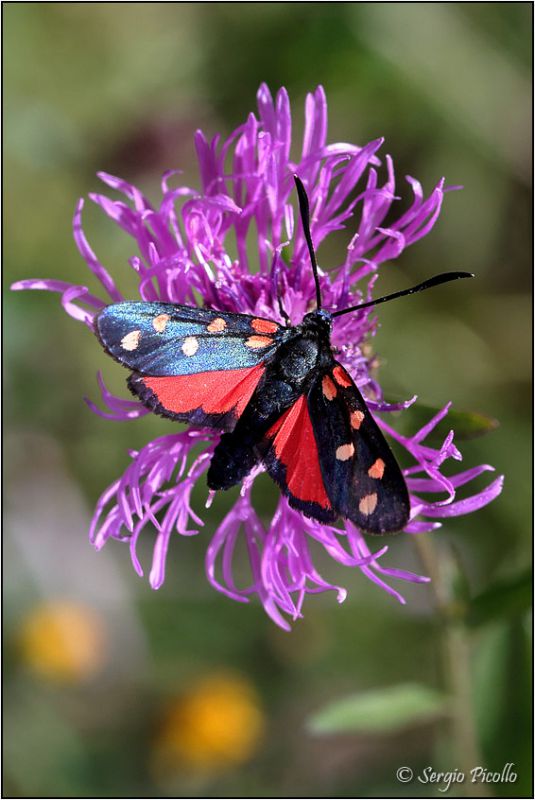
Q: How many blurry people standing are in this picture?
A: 0